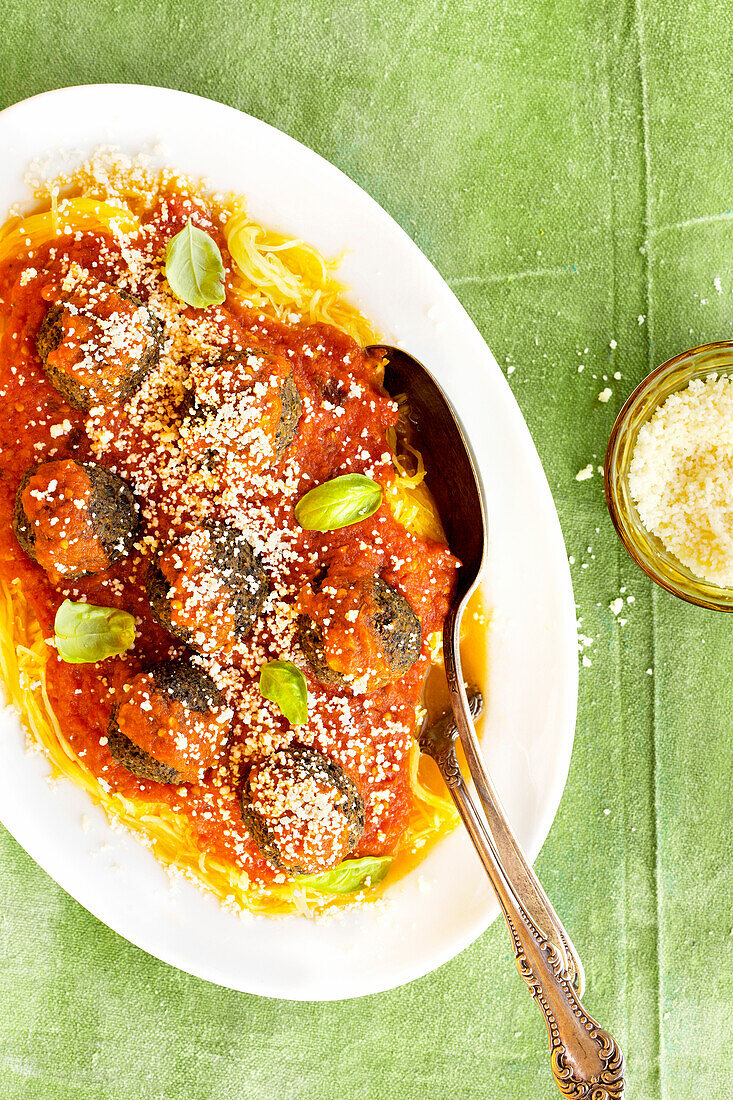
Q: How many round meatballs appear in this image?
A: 7